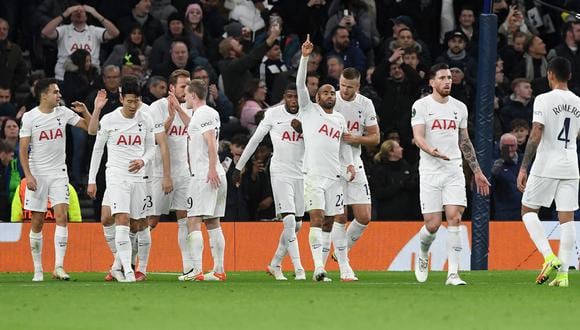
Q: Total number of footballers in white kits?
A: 10